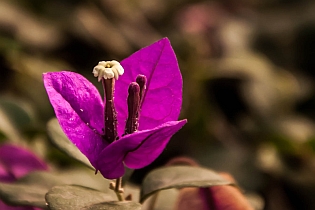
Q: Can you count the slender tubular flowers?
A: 3